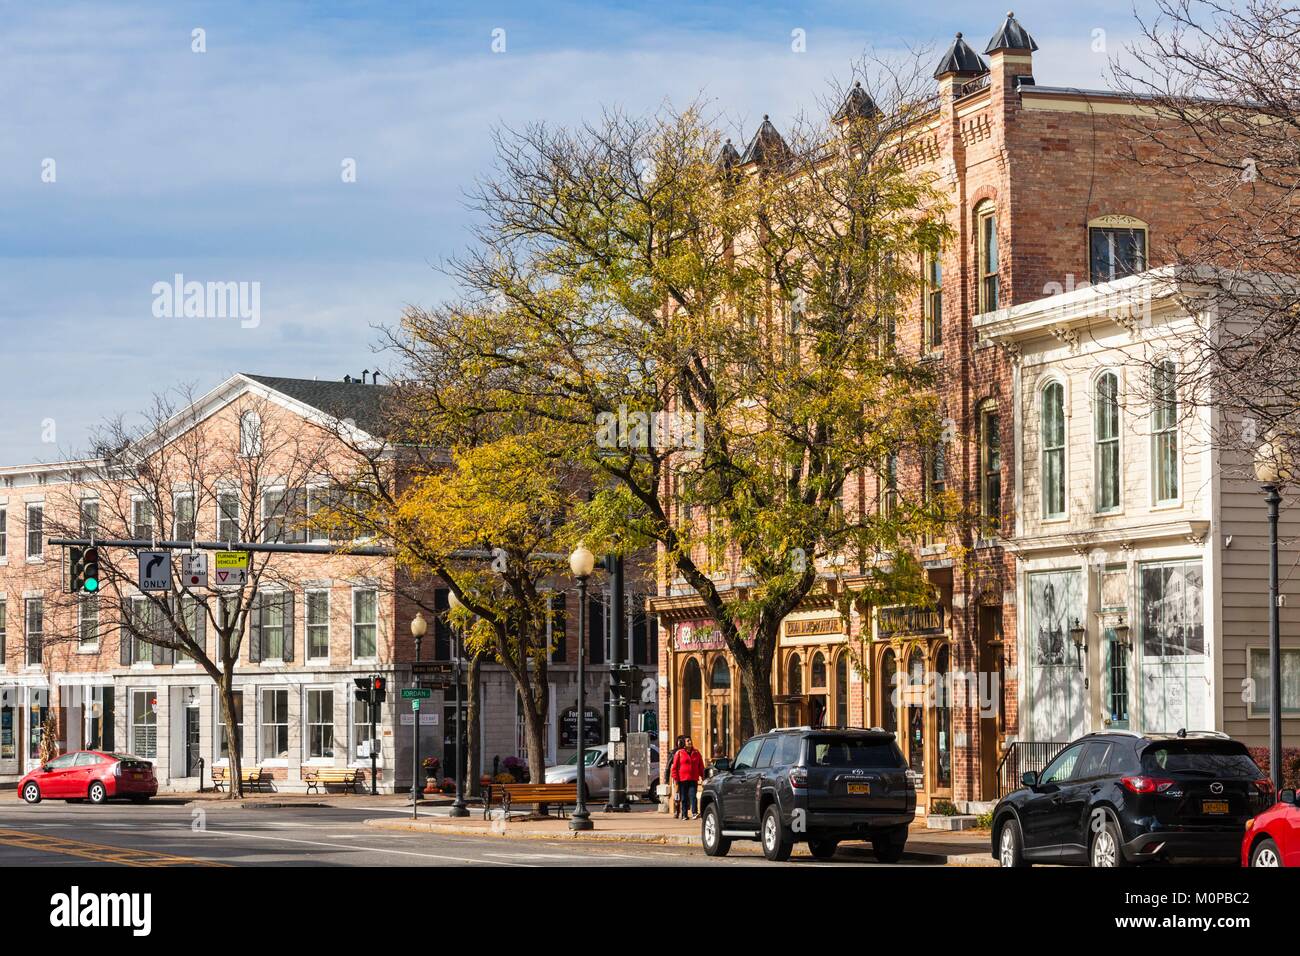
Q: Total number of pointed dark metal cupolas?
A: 5